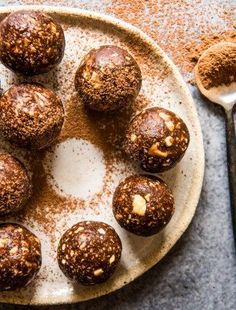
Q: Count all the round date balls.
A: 8